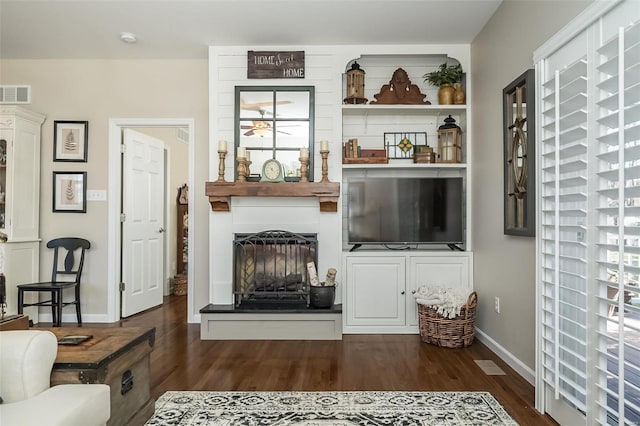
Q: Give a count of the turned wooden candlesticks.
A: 4